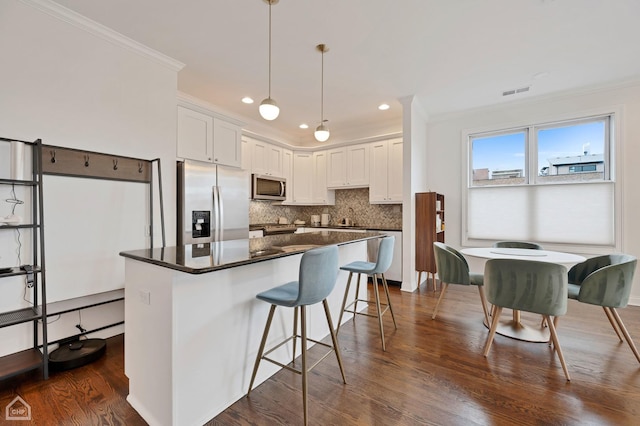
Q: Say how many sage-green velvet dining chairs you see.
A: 4